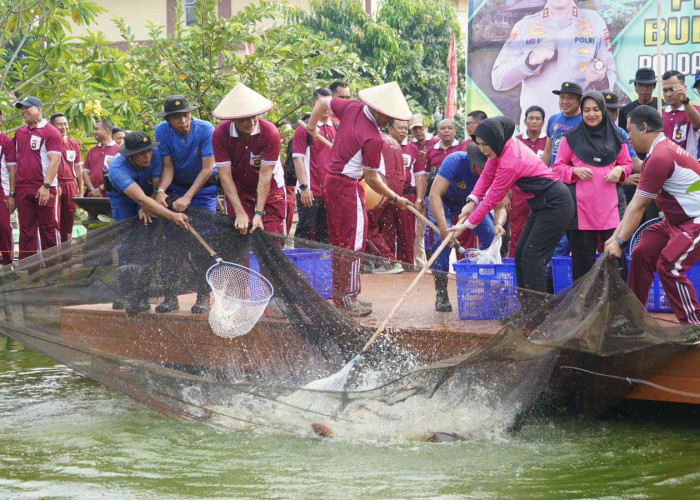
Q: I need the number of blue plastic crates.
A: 4